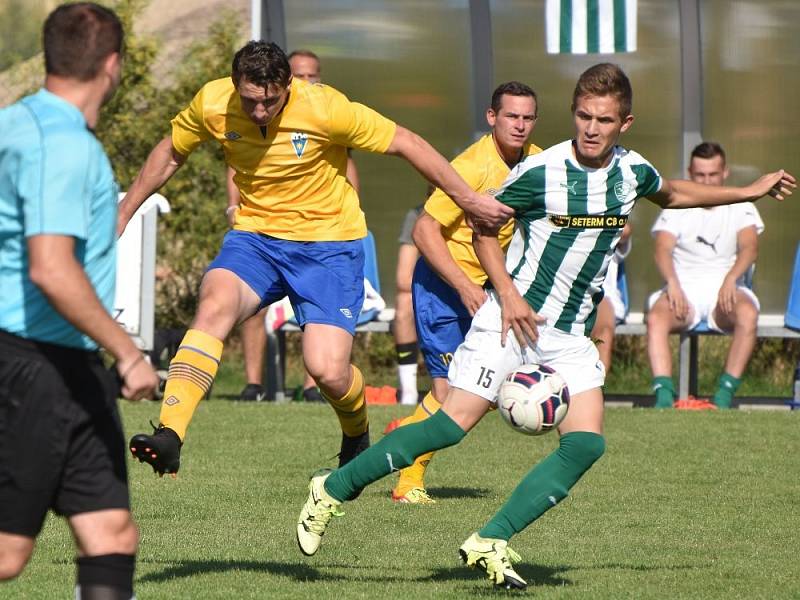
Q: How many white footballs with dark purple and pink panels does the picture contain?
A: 1